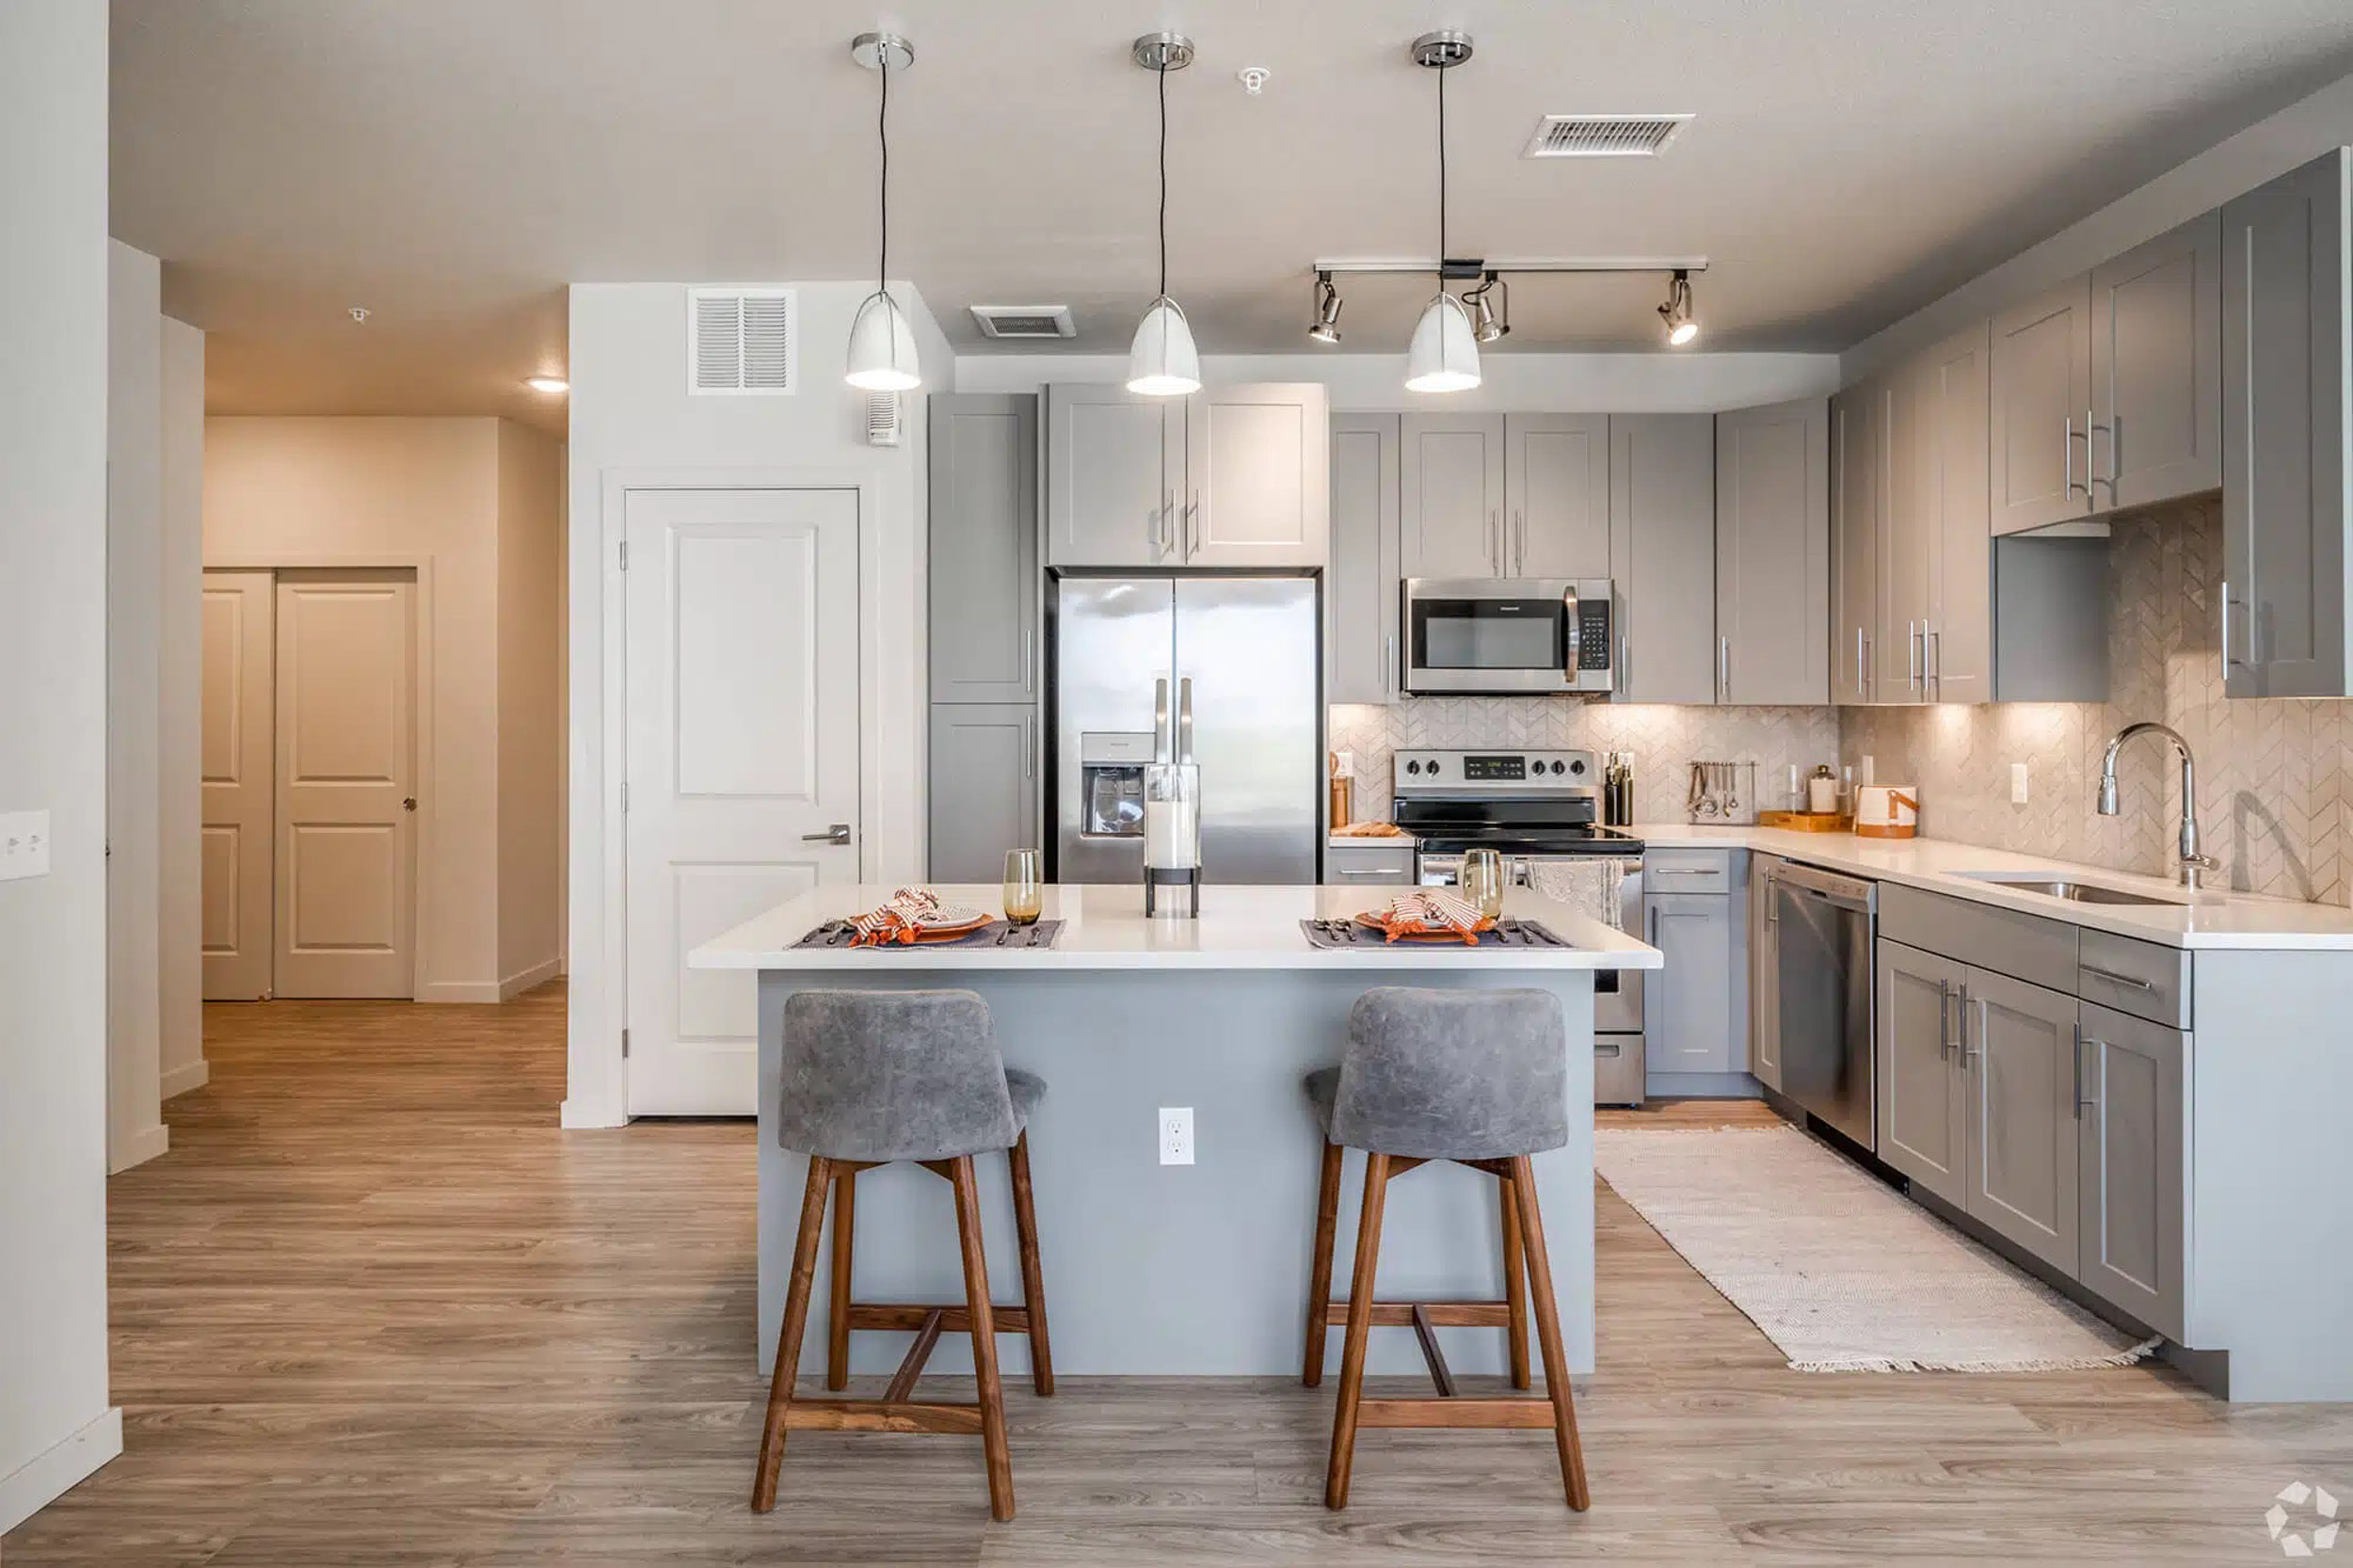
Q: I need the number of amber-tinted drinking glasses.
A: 2